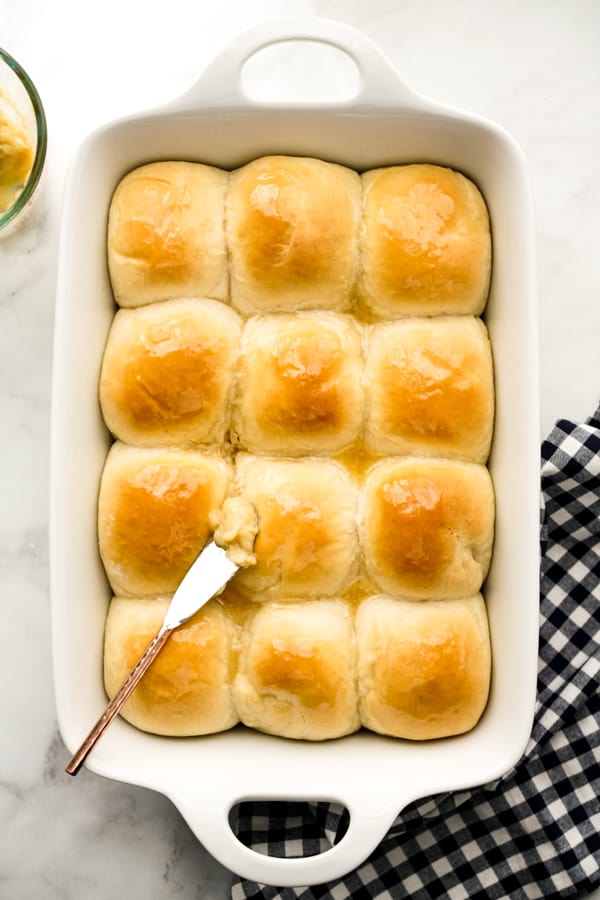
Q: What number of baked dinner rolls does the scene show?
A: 12